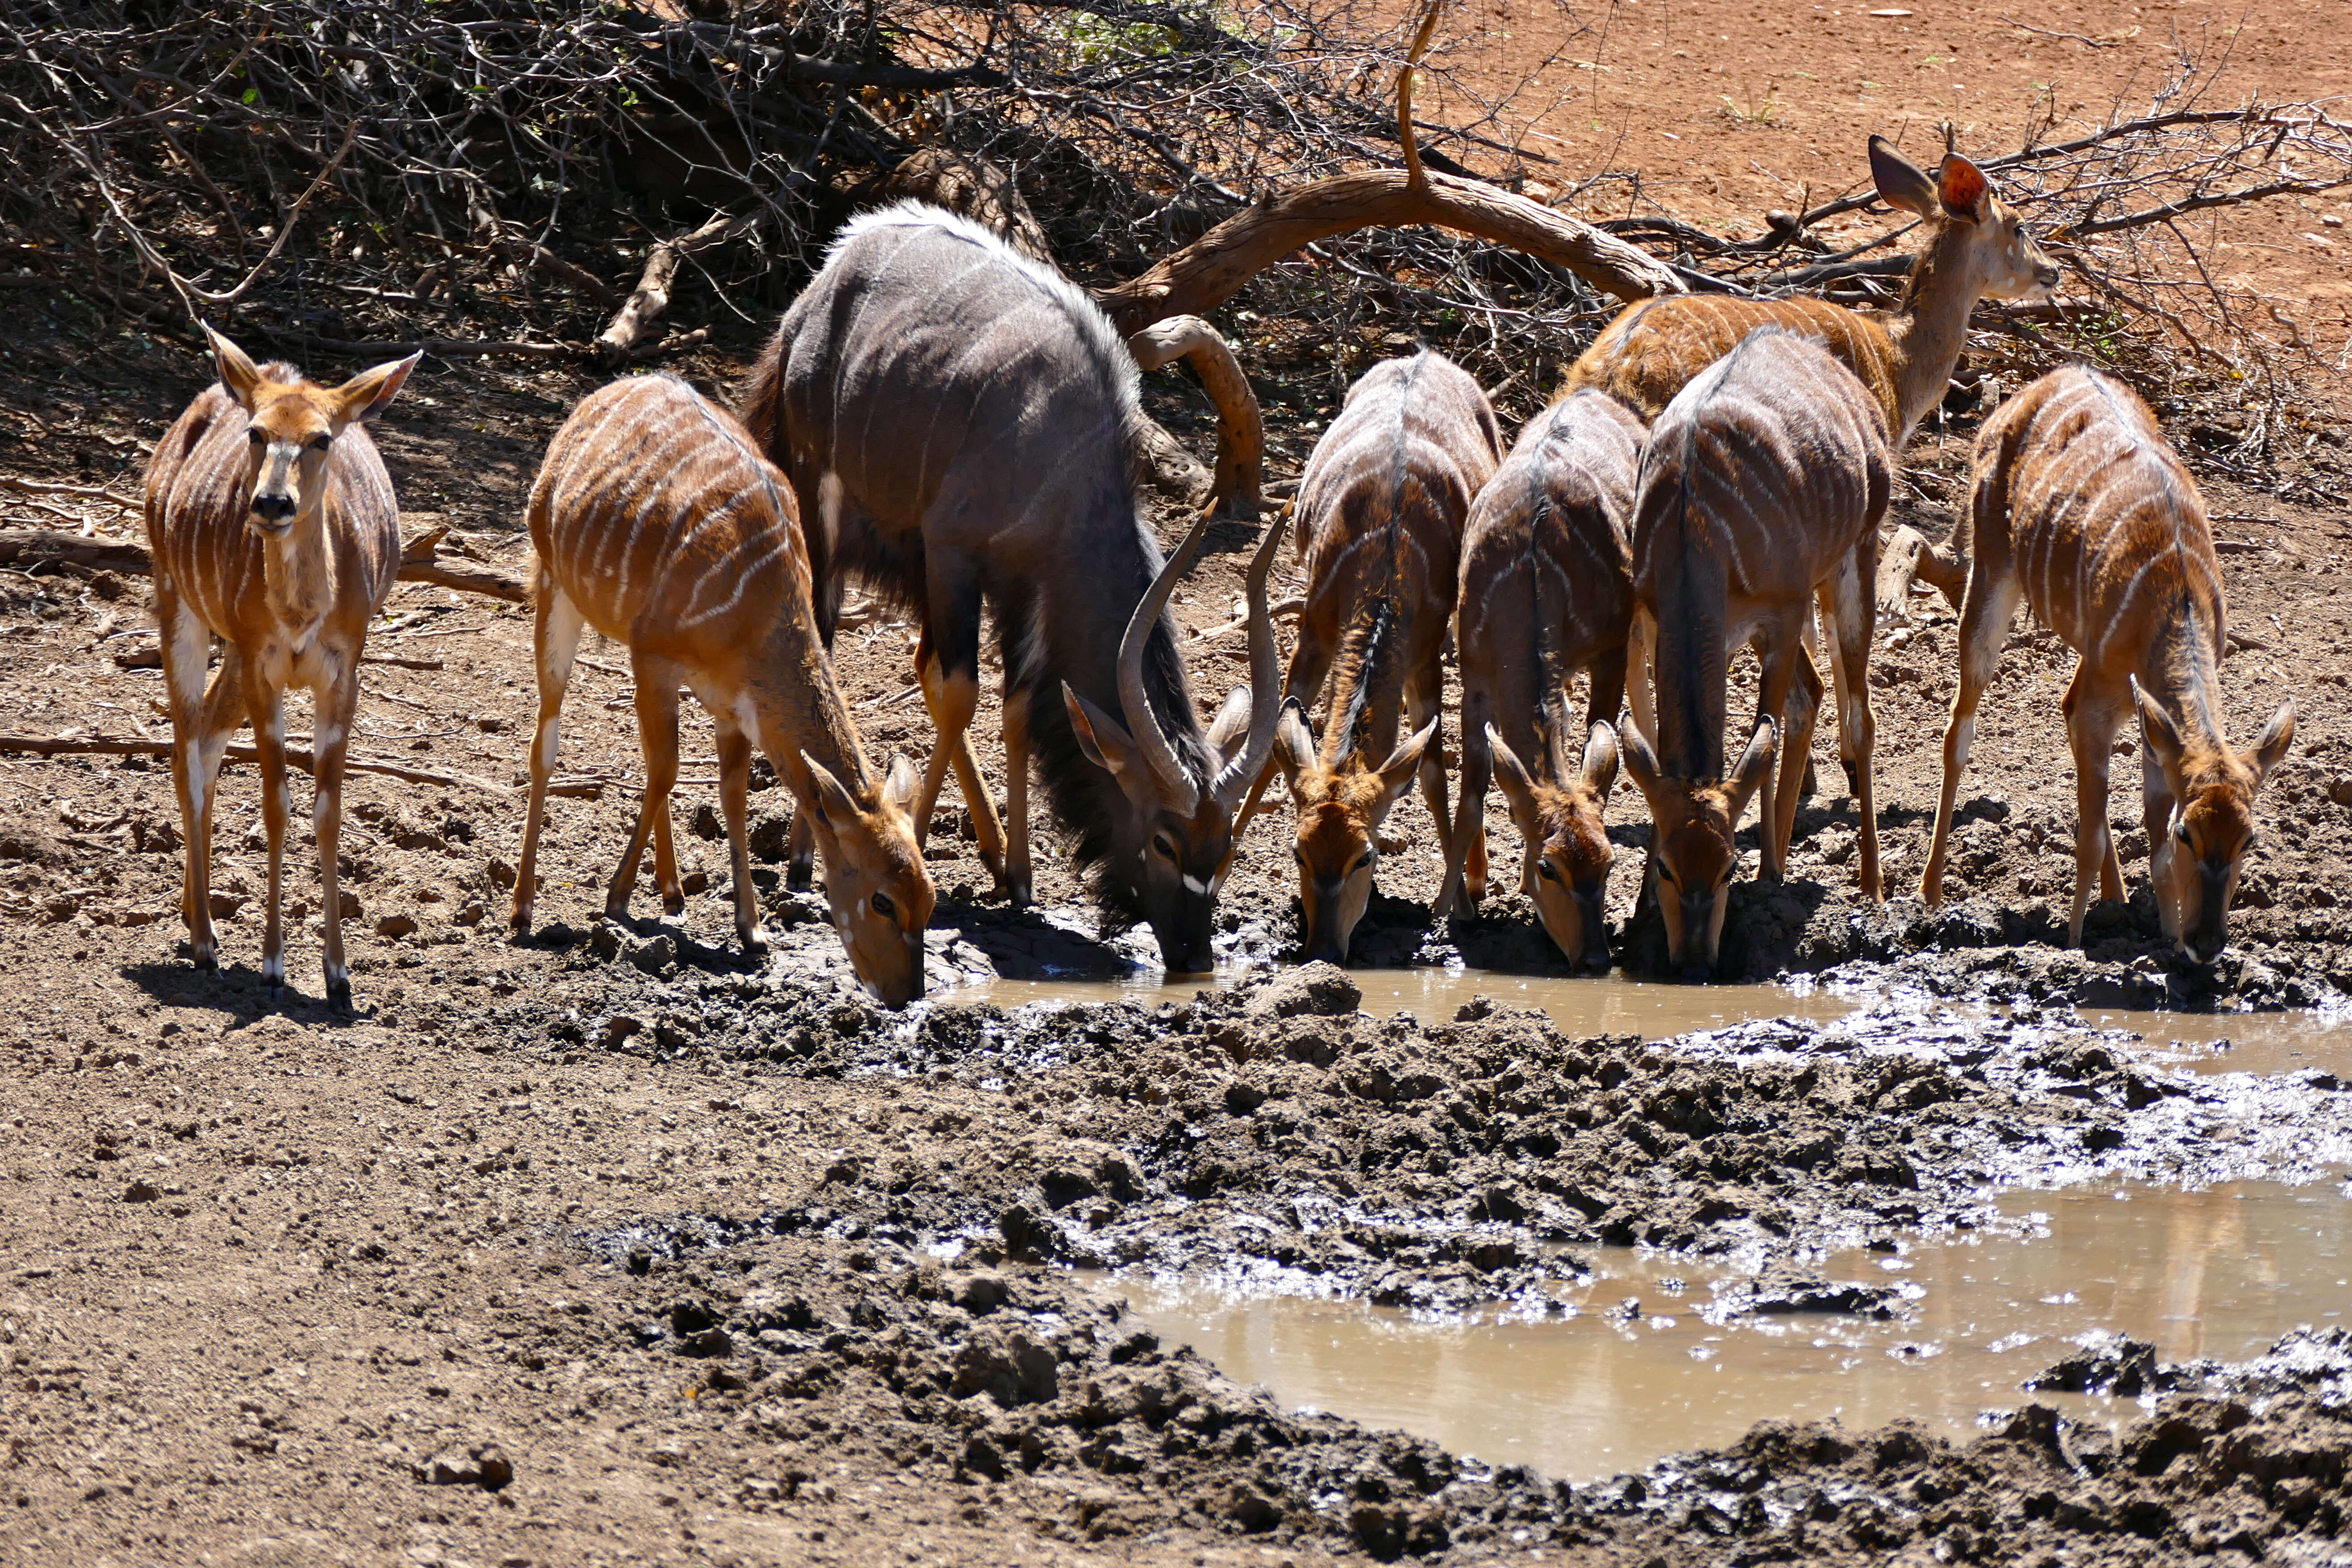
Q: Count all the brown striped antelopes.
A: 7